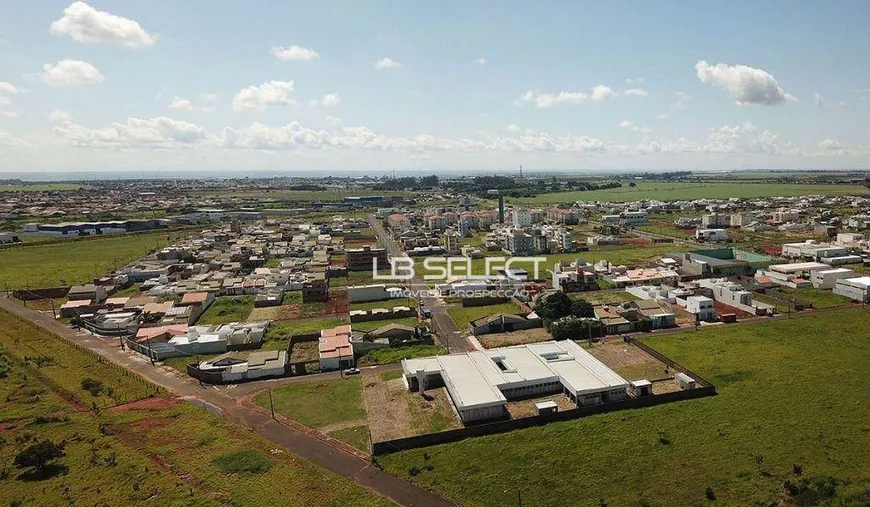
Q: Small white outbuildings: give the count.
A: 3